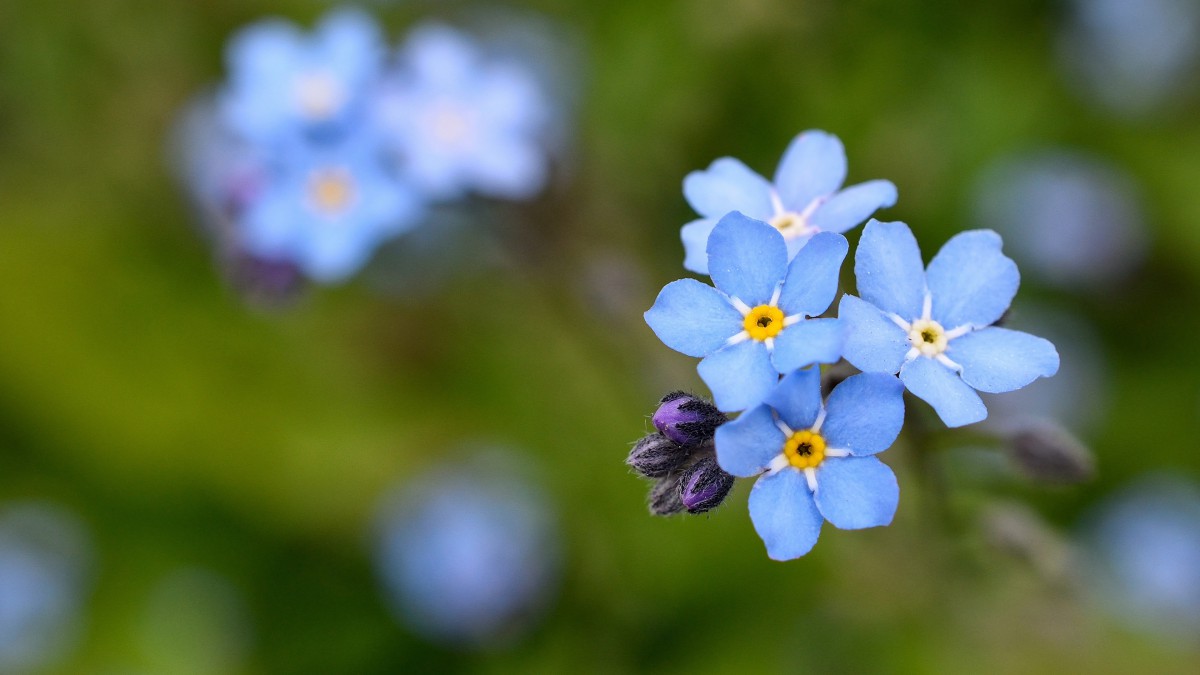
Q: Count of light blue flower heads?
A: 7